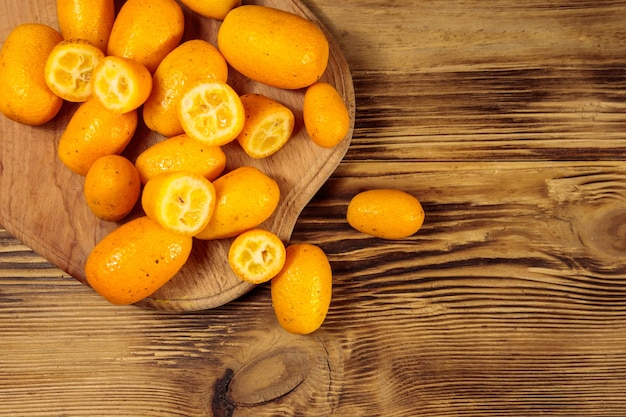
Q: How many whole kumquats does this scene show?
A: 14